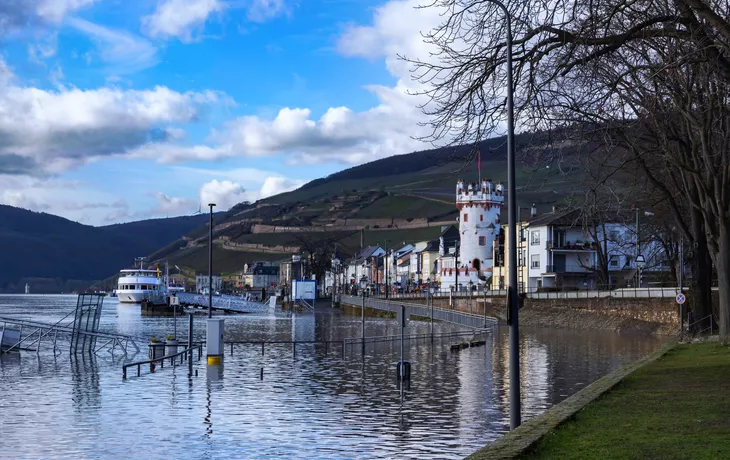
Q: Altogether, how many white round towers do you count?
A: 1